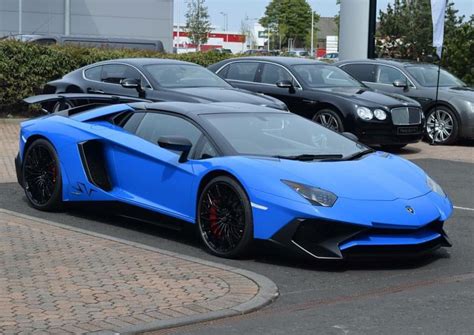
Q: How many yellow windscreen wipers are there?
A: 0